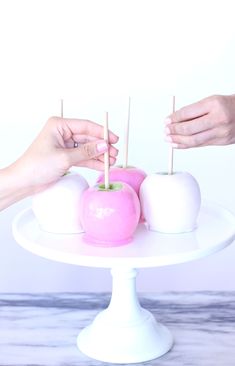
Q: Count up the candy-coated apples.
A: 4